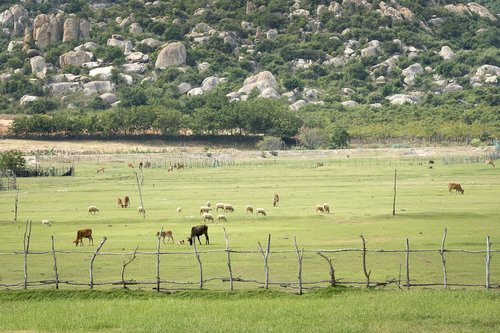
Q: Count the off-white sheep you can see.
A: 14